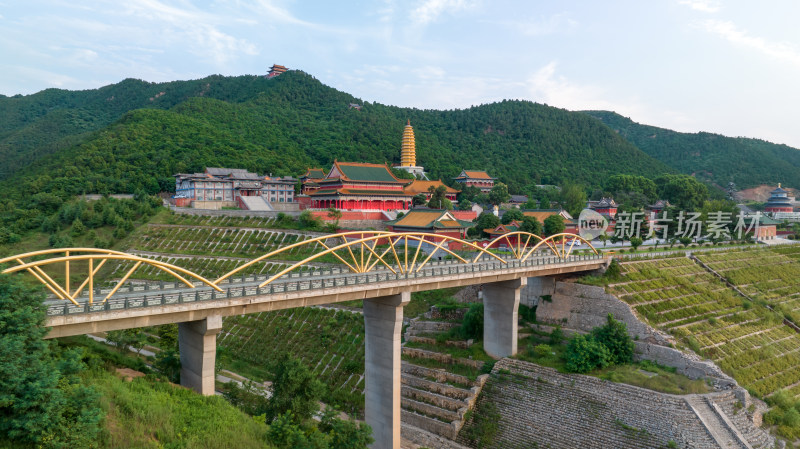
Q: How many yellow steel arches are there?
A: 6